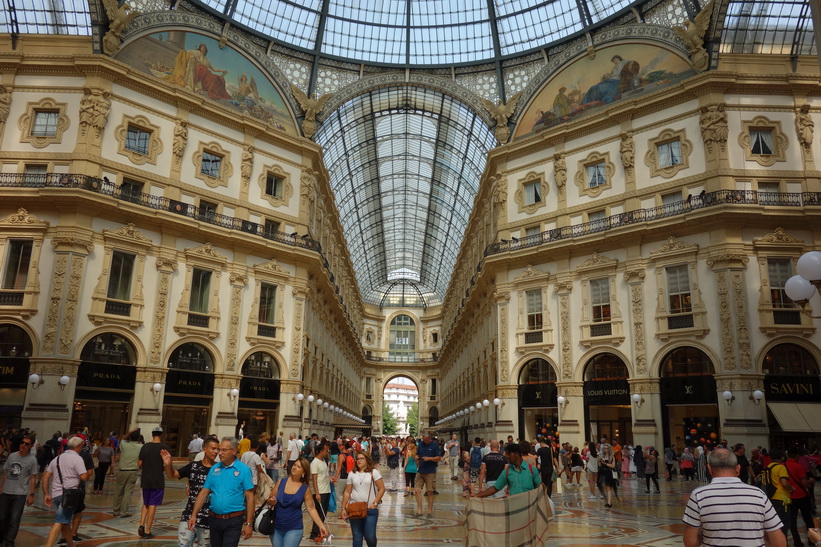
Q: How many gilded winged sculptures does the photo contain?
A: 4